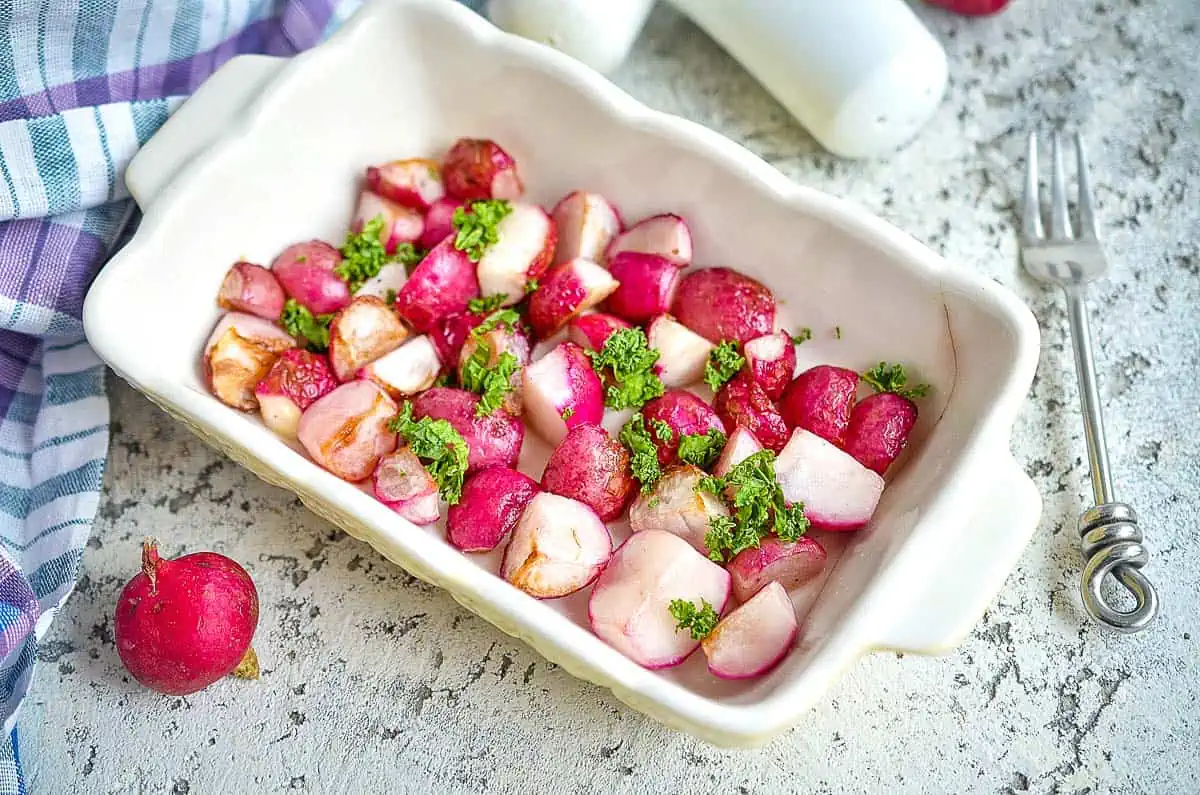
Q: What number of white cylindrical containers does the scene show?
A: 2